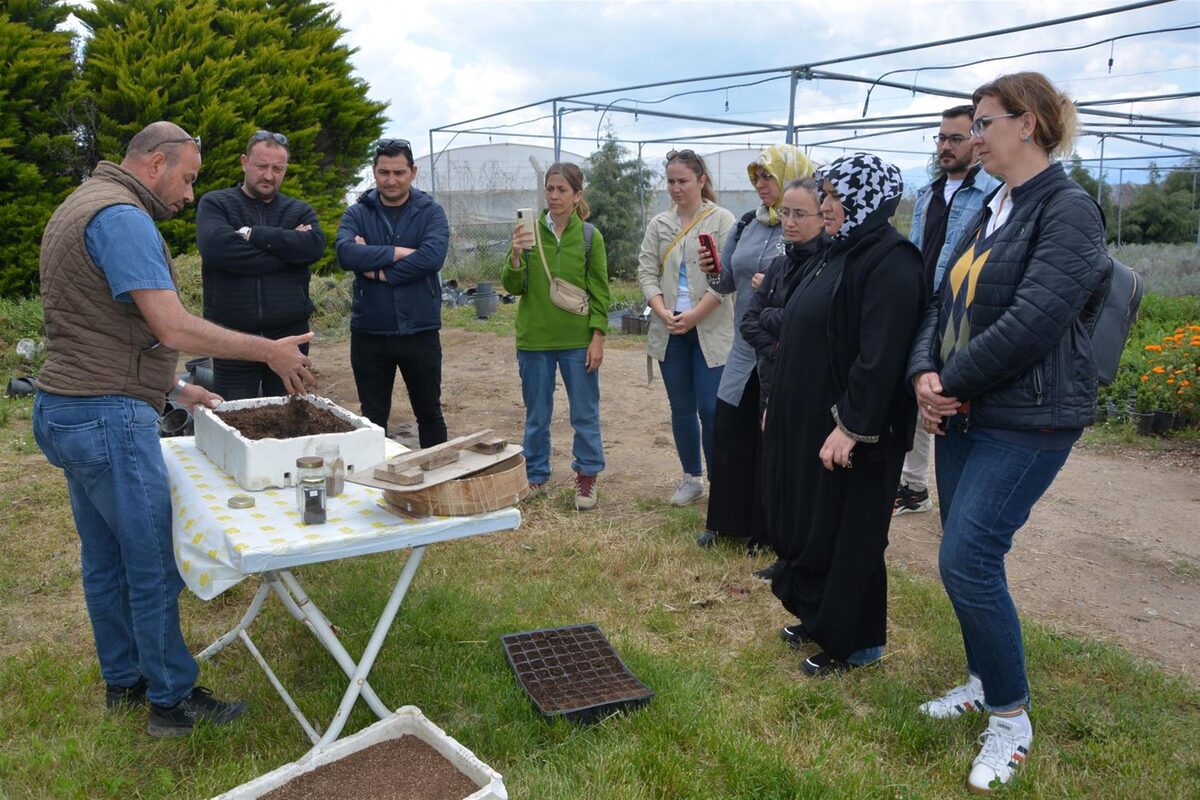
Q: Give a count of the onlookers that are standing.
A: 9